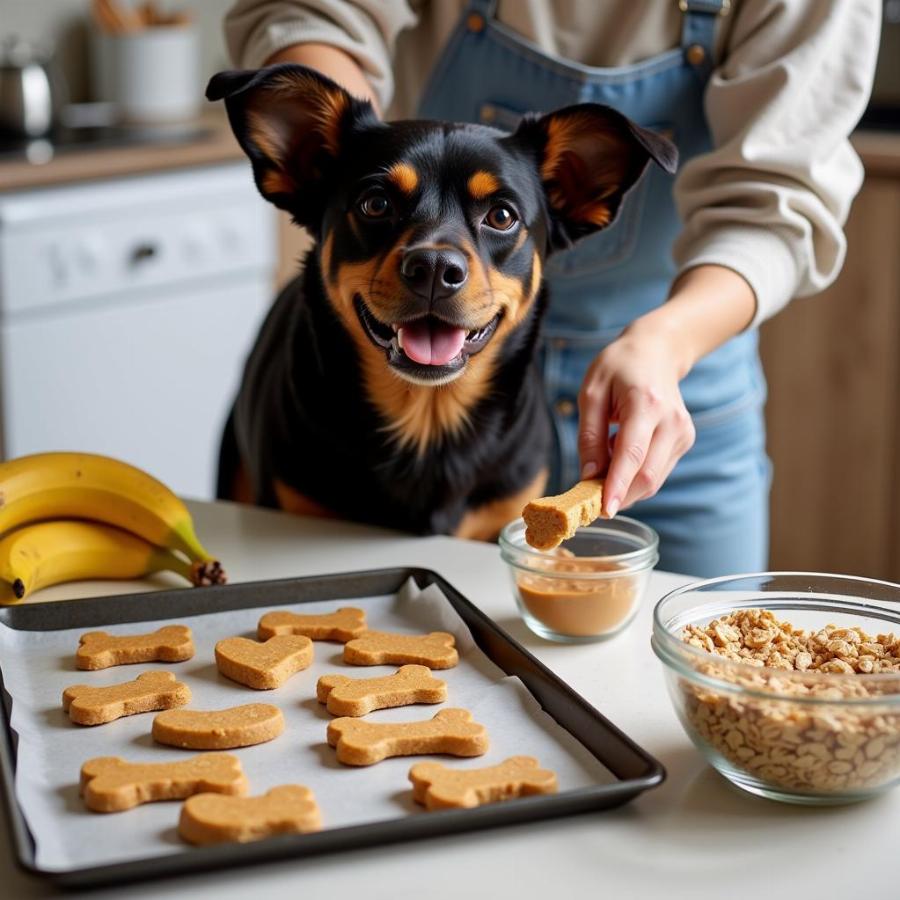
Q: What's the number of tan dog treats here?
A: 12